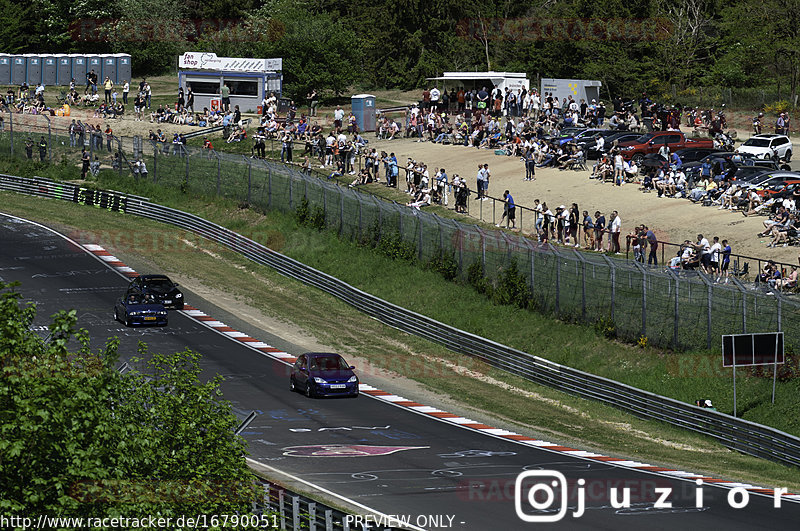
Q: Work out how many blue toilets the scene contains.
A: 10